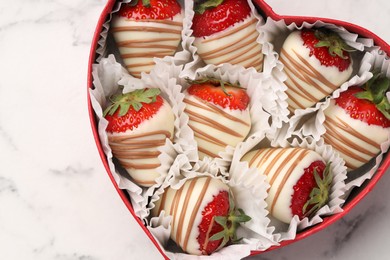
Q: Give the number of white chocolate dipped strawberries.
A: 8